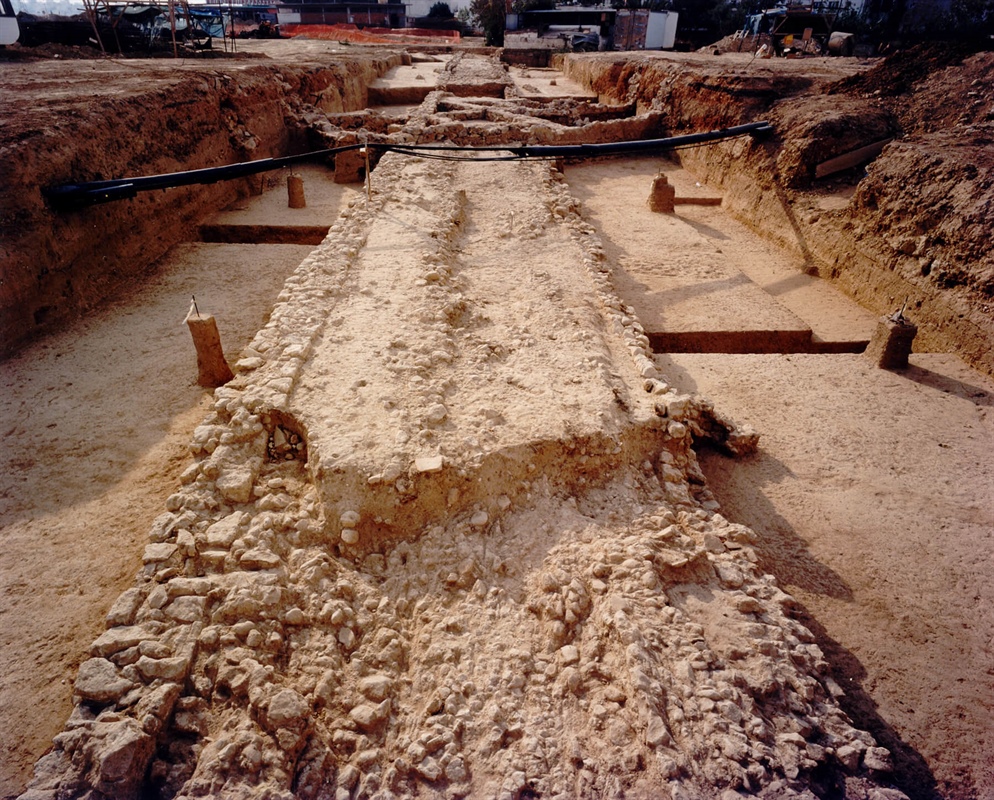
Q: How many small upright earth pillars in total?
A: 4